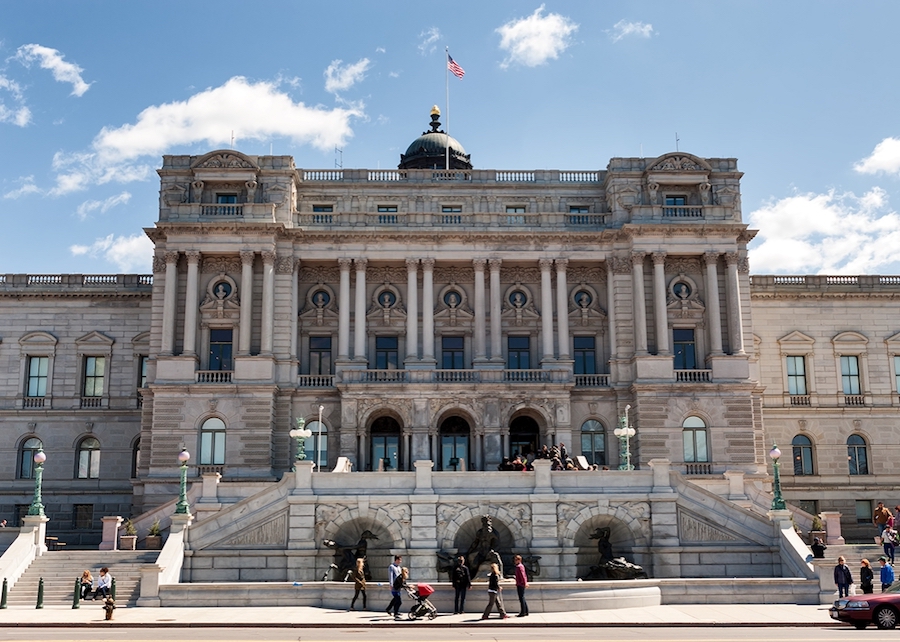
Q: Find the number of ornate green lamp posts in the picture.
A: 5